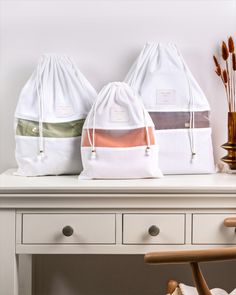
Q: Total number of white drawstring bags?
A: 3